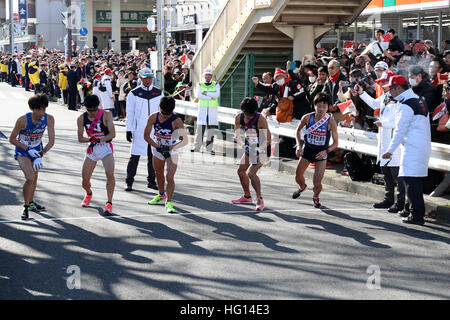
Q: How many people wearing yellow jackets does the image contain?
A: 4